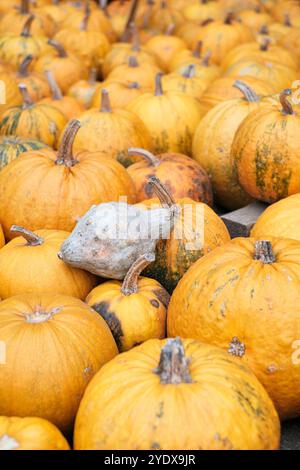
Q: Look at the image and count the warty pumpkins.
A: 1